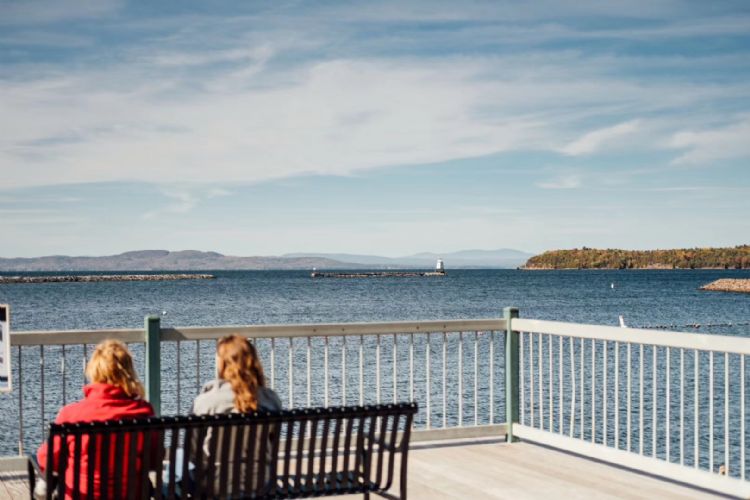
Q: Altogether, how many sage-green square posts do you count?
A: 2